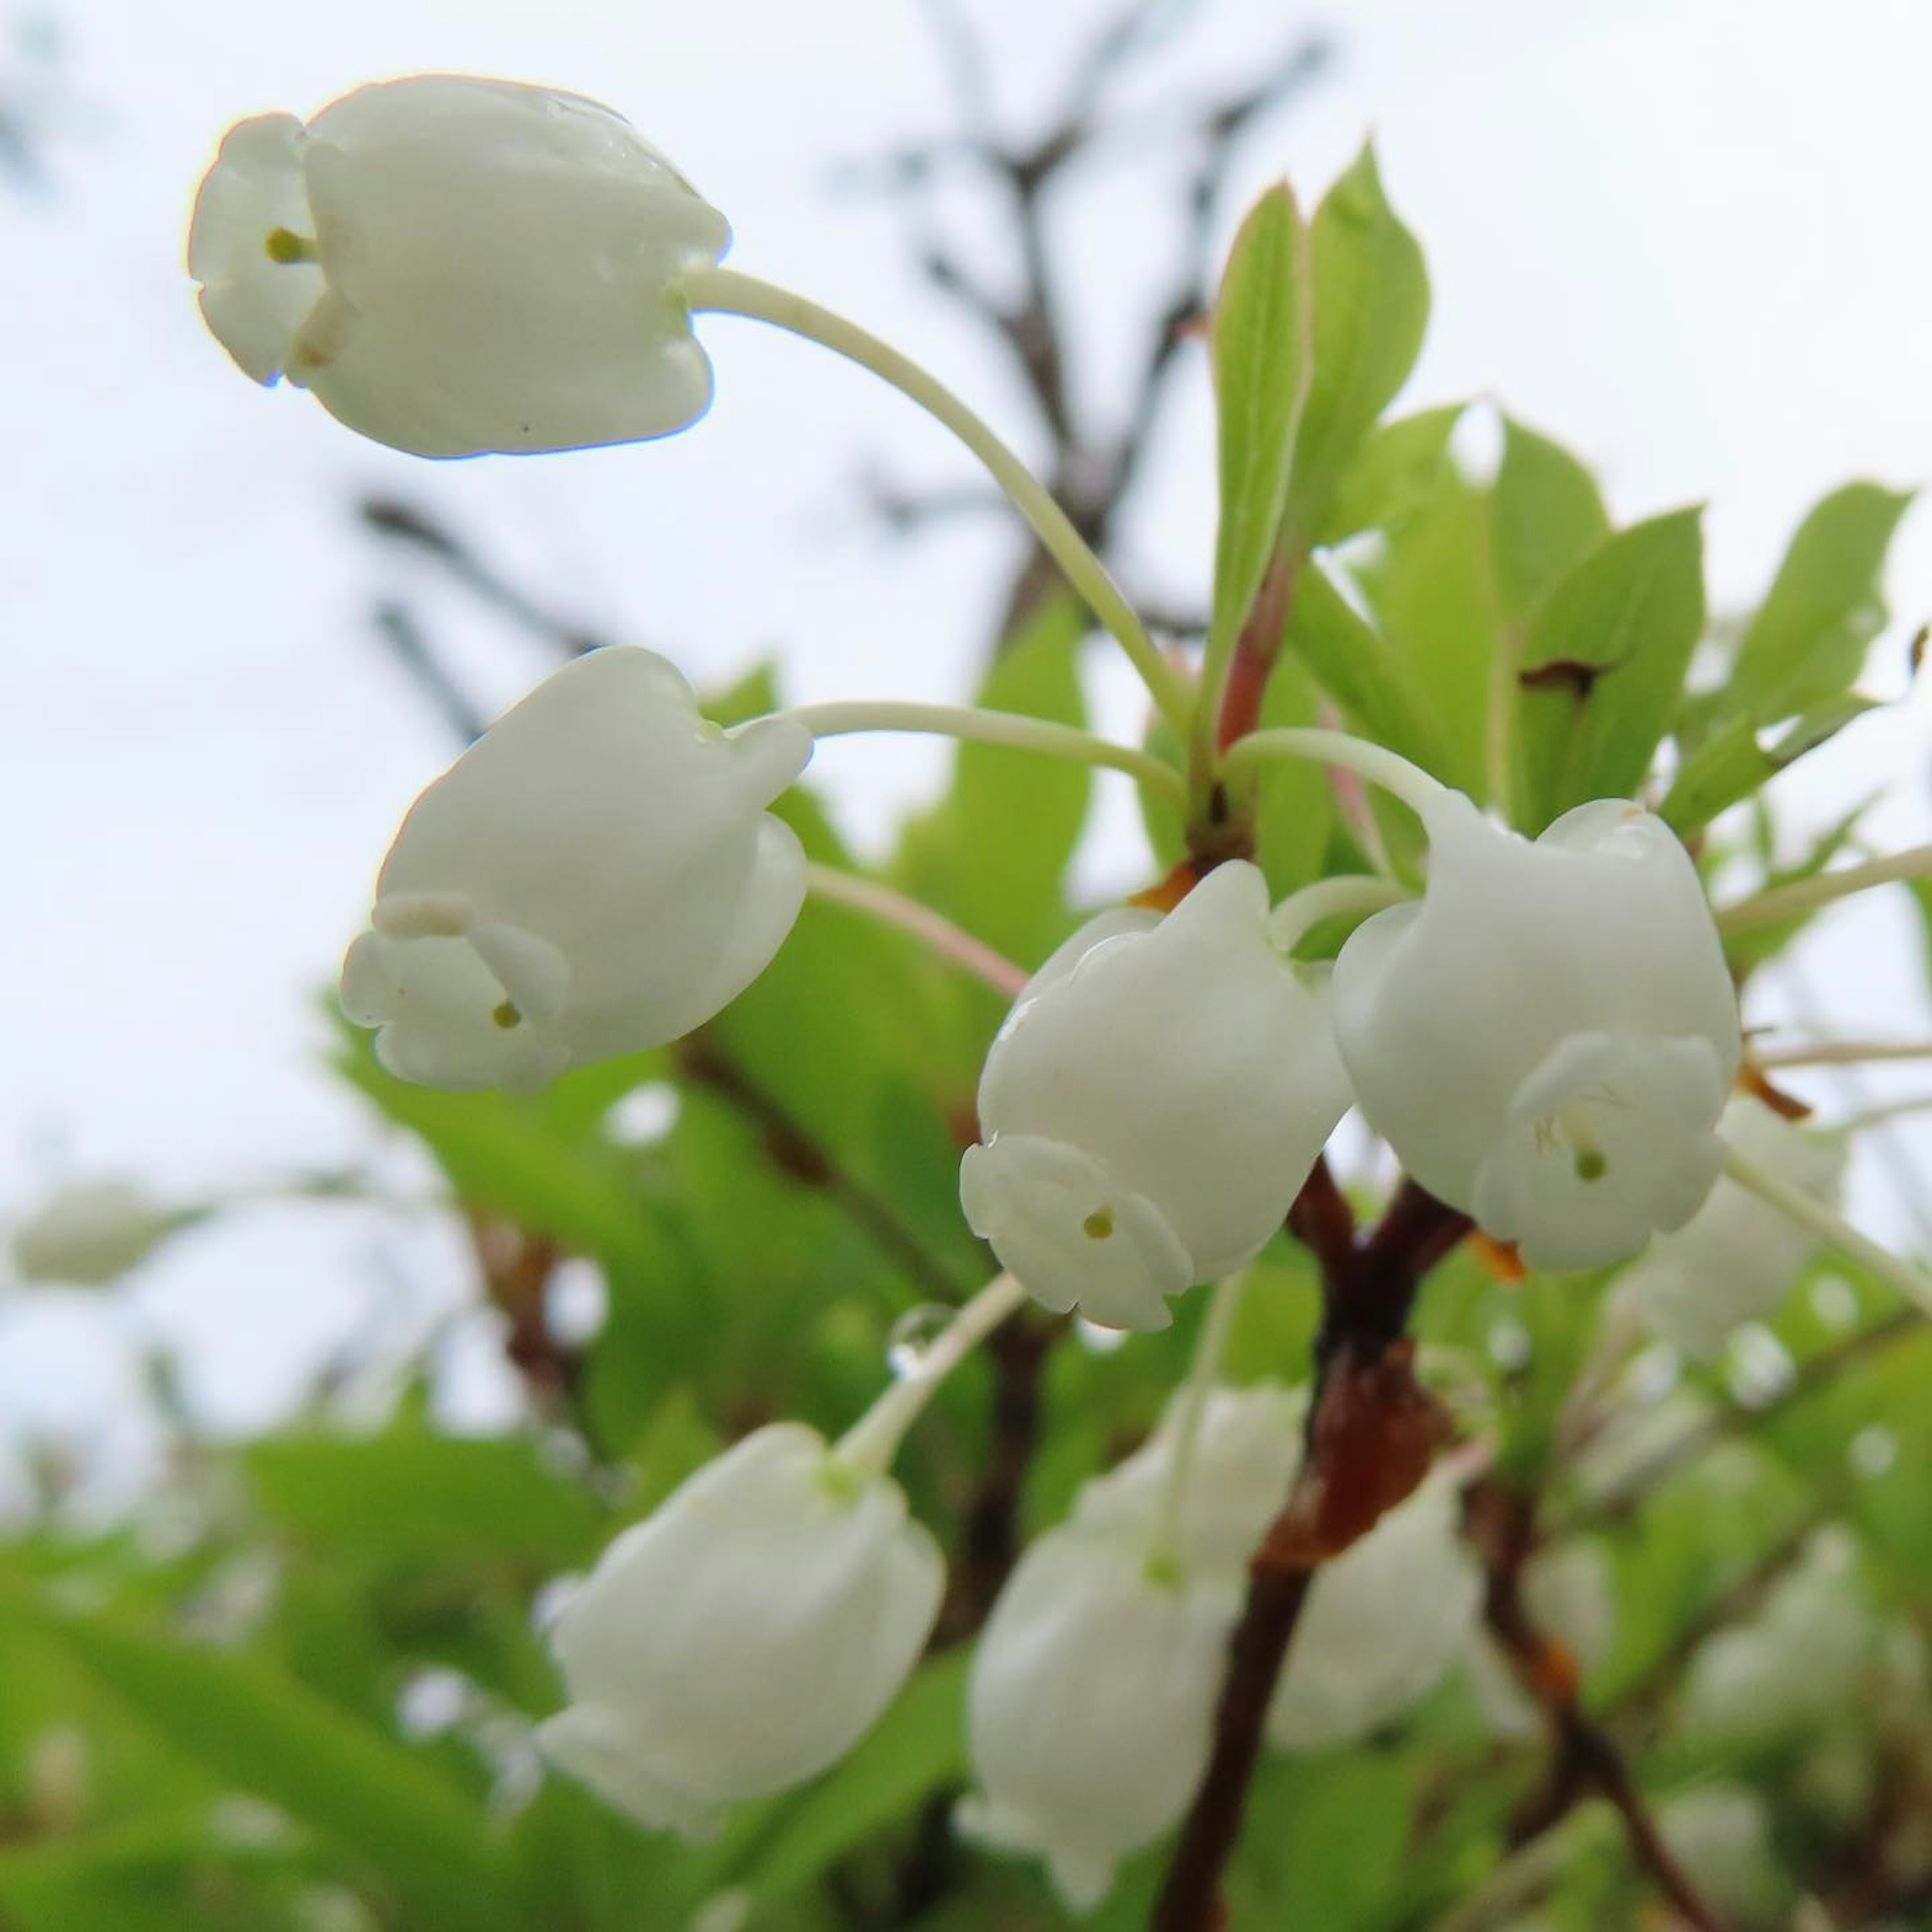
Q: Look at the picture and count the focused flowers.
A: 4